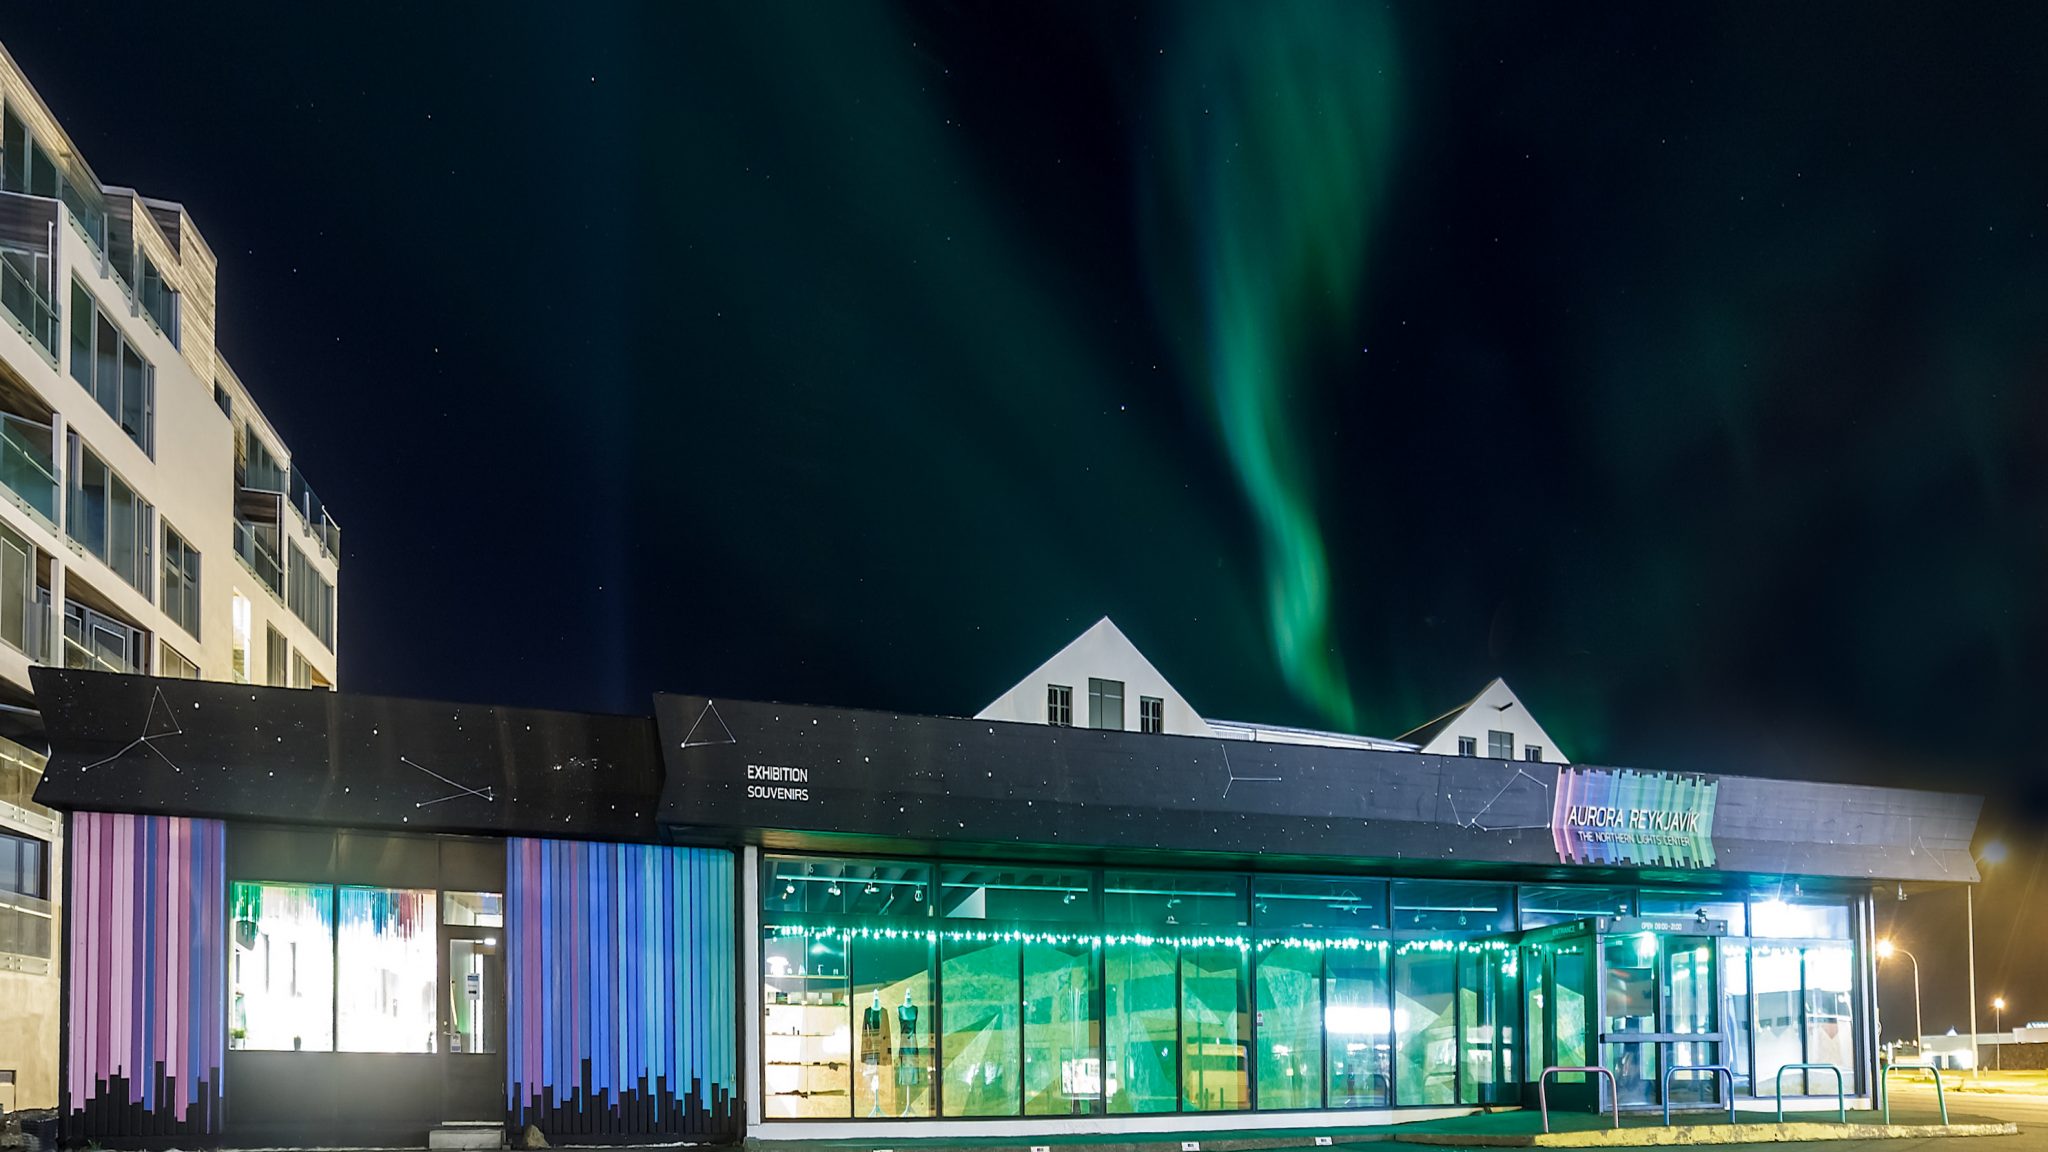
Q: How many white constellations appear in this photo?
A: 6